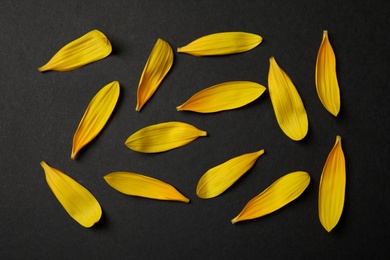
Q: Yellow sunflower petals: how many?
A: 13